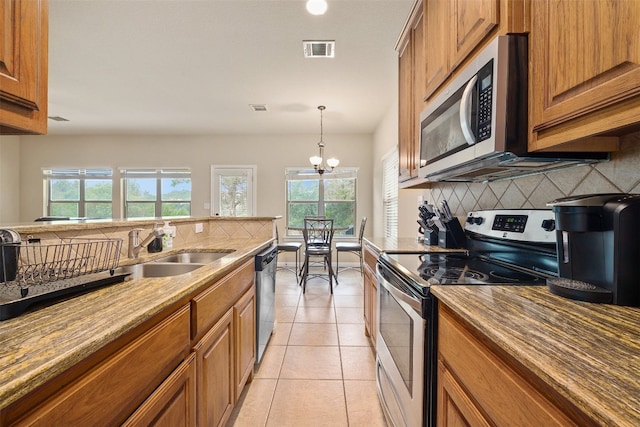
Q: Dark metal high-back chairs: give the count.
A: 4